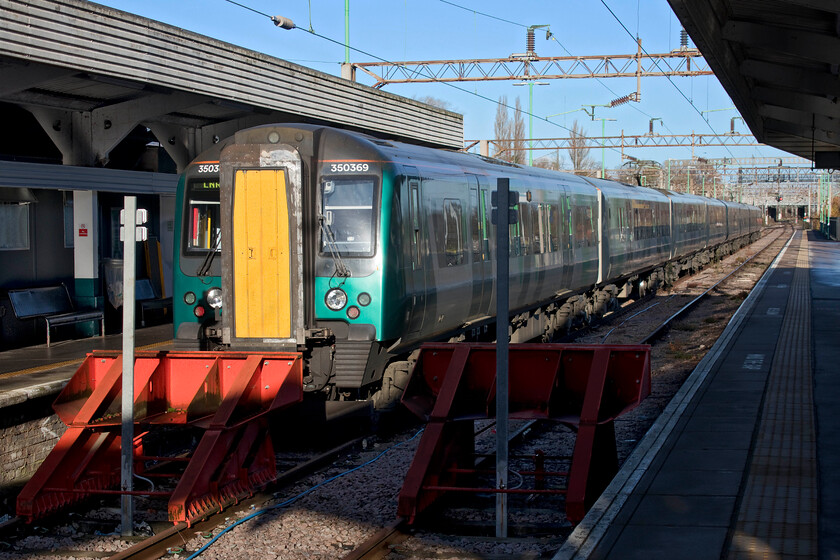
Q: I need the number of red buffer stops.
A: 2